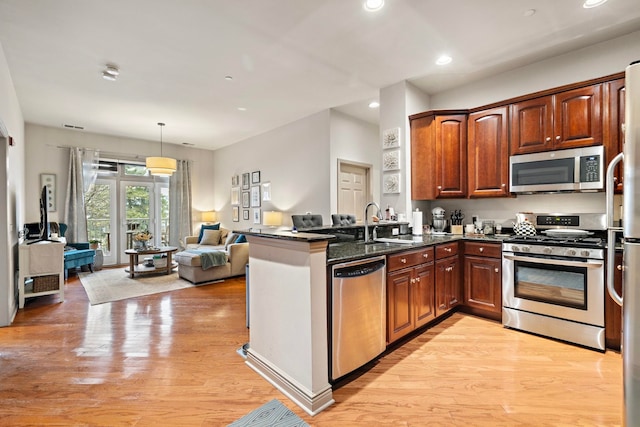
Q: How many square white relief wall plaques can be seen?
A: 3